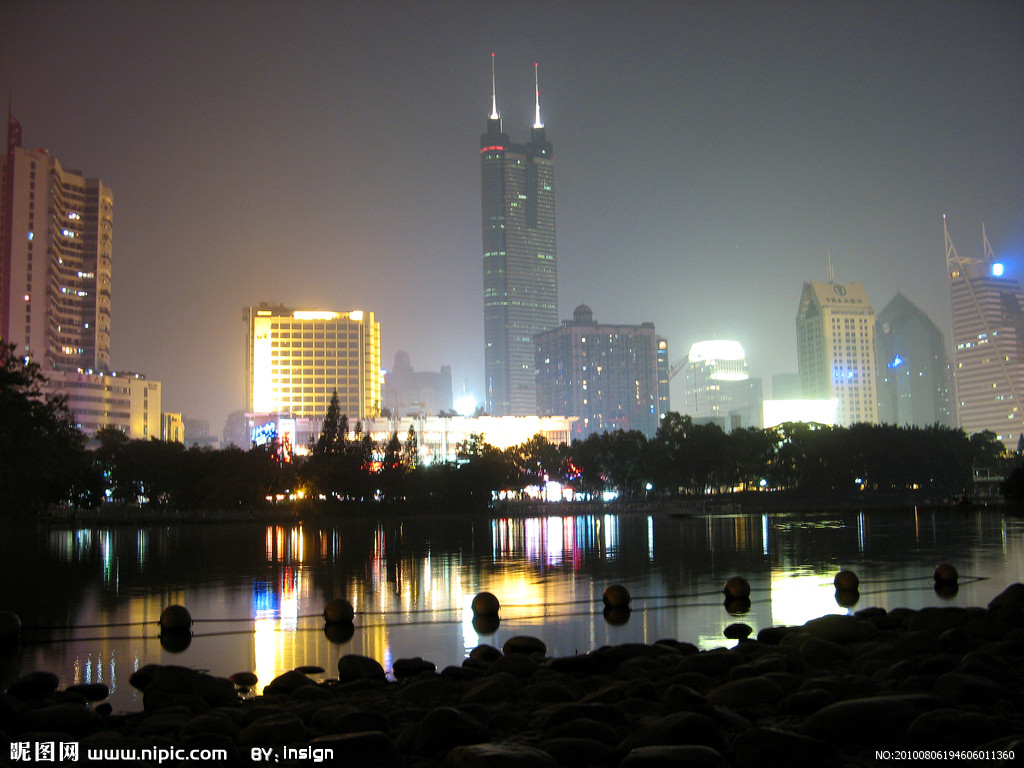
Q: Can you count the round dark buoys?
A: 8